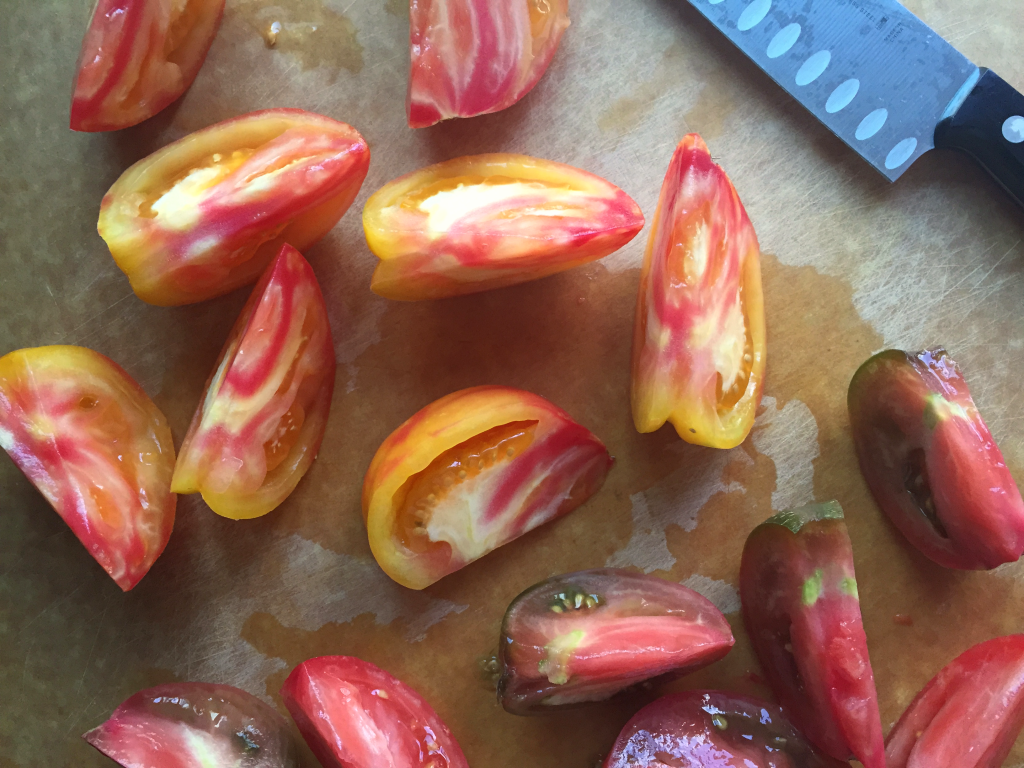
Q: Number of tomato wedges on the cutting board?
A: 15